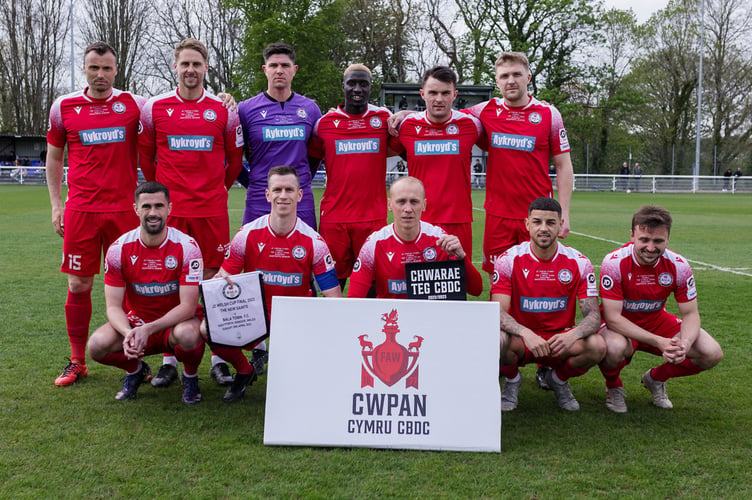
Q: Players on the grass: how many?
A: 11